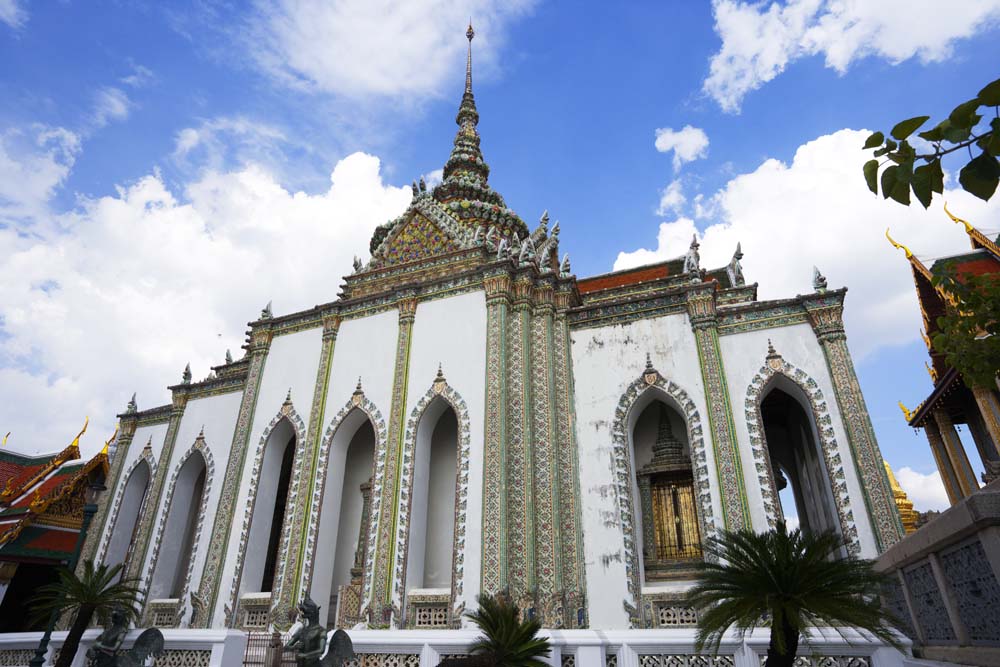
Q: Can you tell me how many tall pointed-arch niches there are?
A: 7